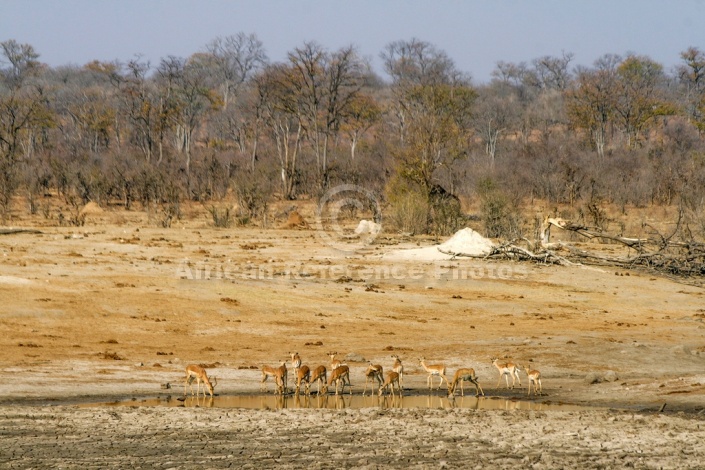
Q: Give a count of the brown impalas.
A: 15